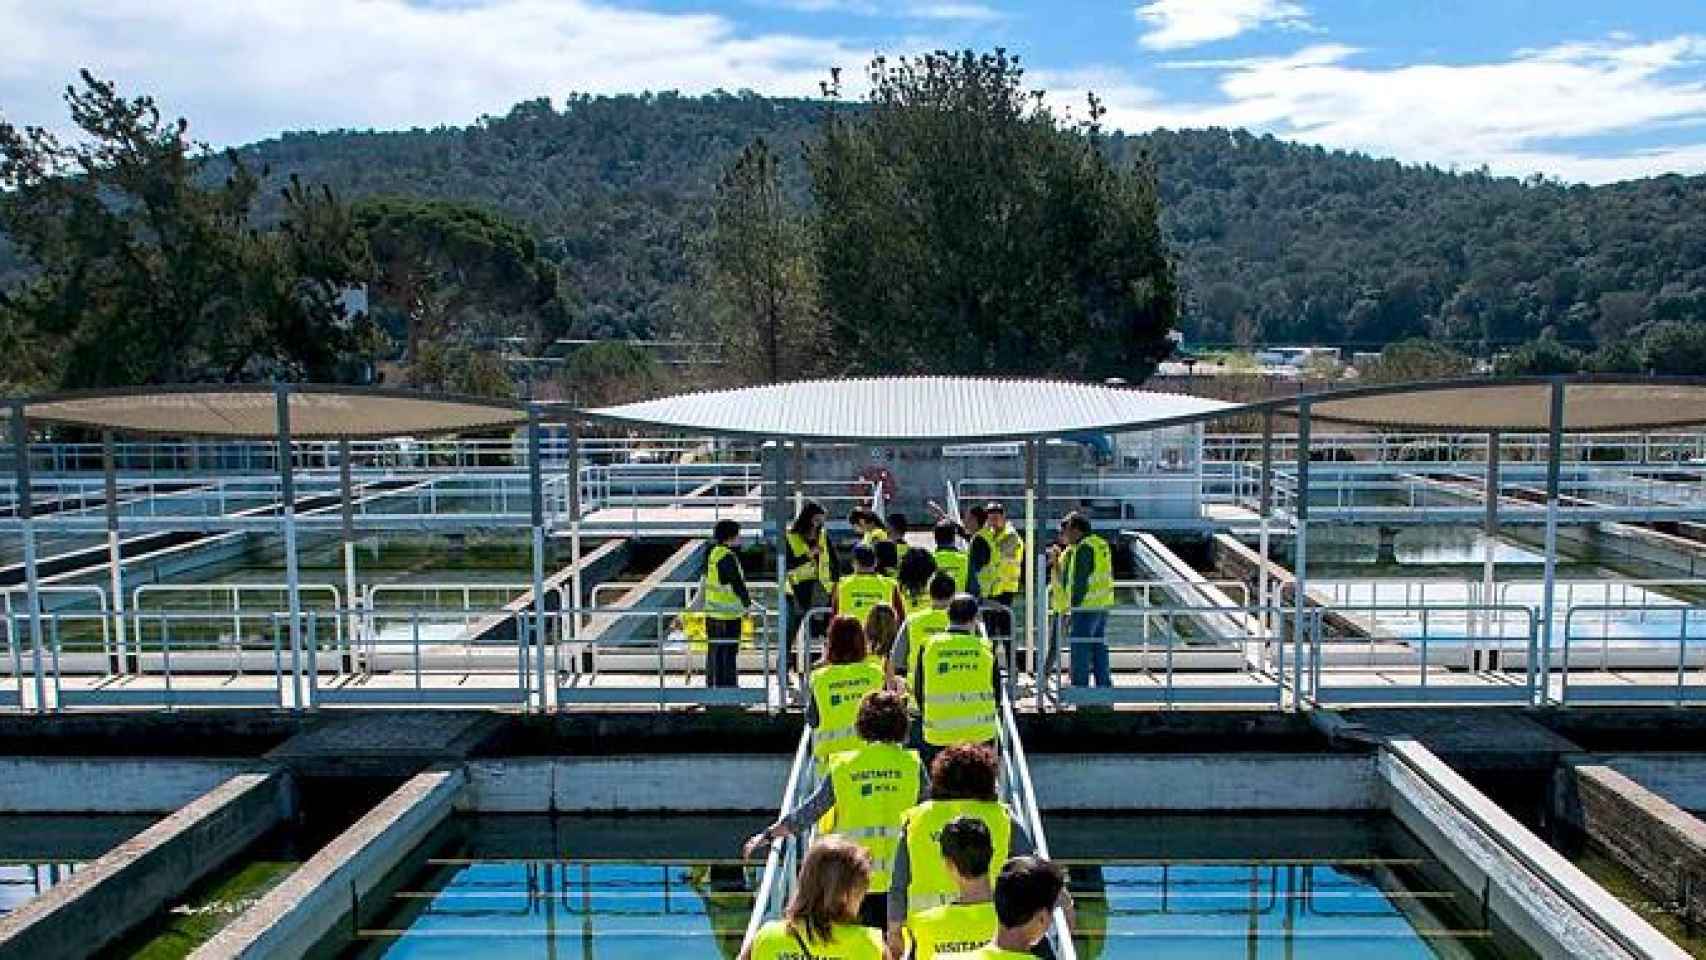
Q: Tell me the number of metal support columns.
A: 14